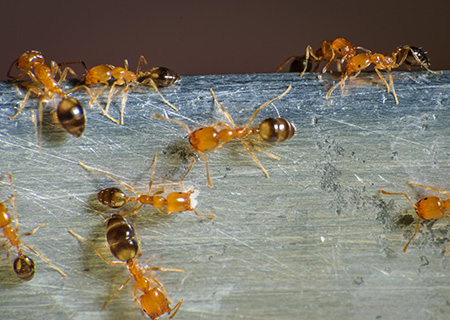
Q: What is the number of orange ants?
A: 9